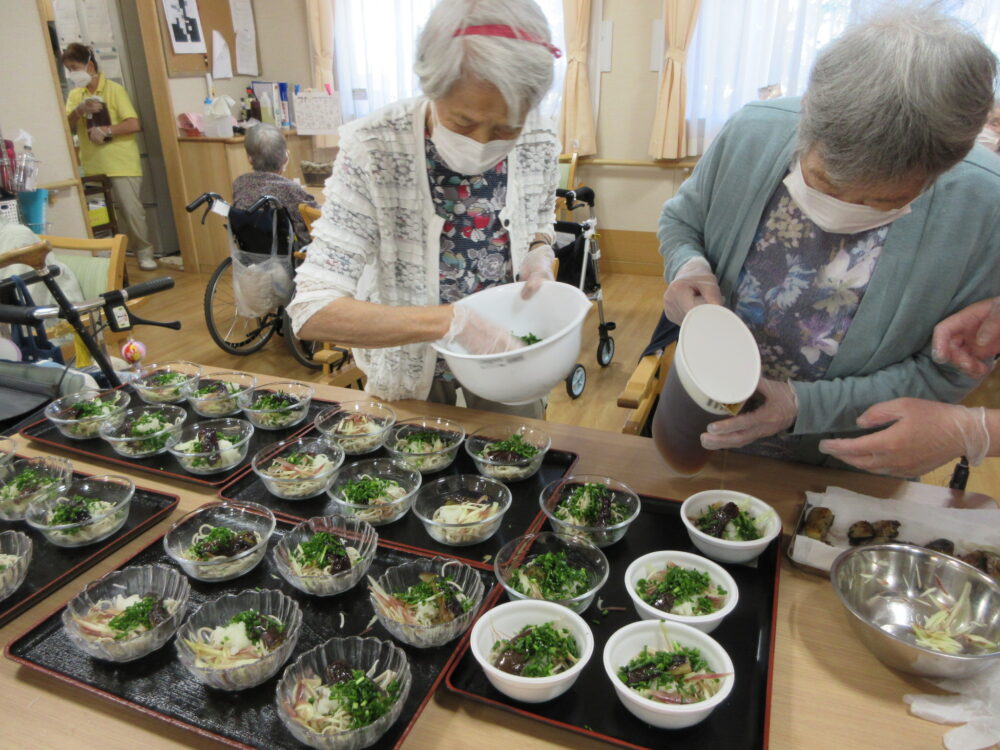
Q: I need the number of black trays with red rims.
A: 5